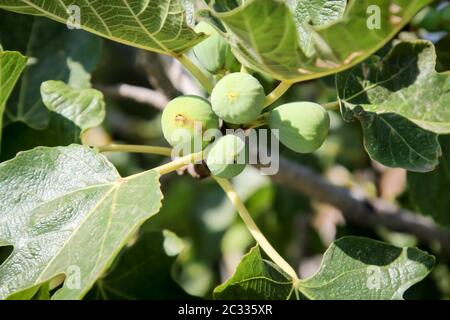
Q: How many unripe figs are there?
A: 5